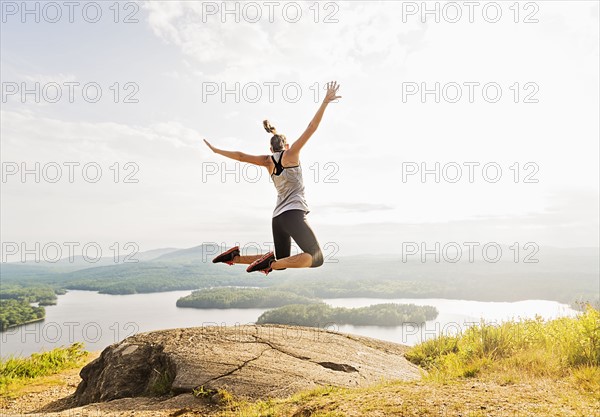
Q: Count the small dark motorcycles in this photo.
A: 0